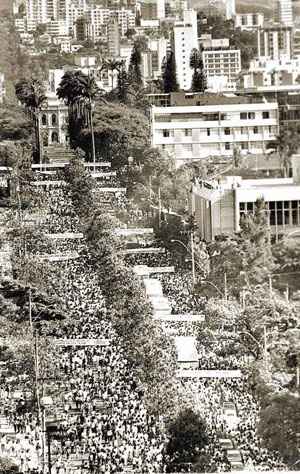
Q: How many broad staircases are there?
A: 1